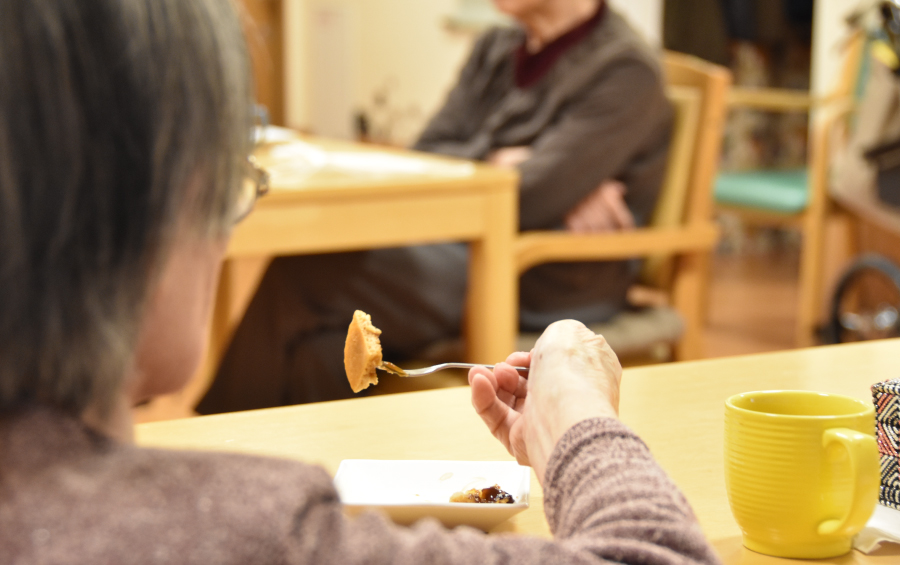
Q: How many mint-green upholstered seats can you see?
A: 1